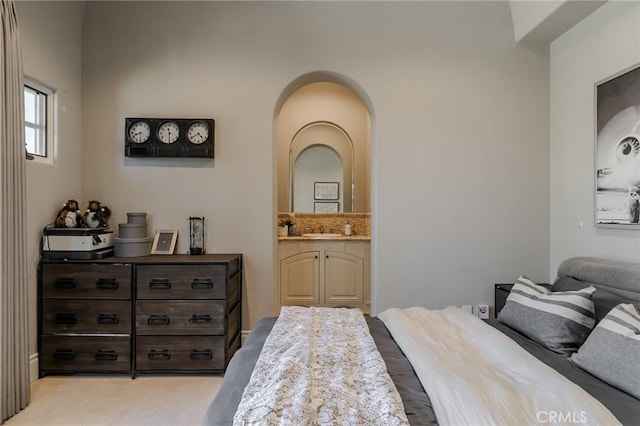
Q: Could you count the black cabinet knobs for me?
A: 2